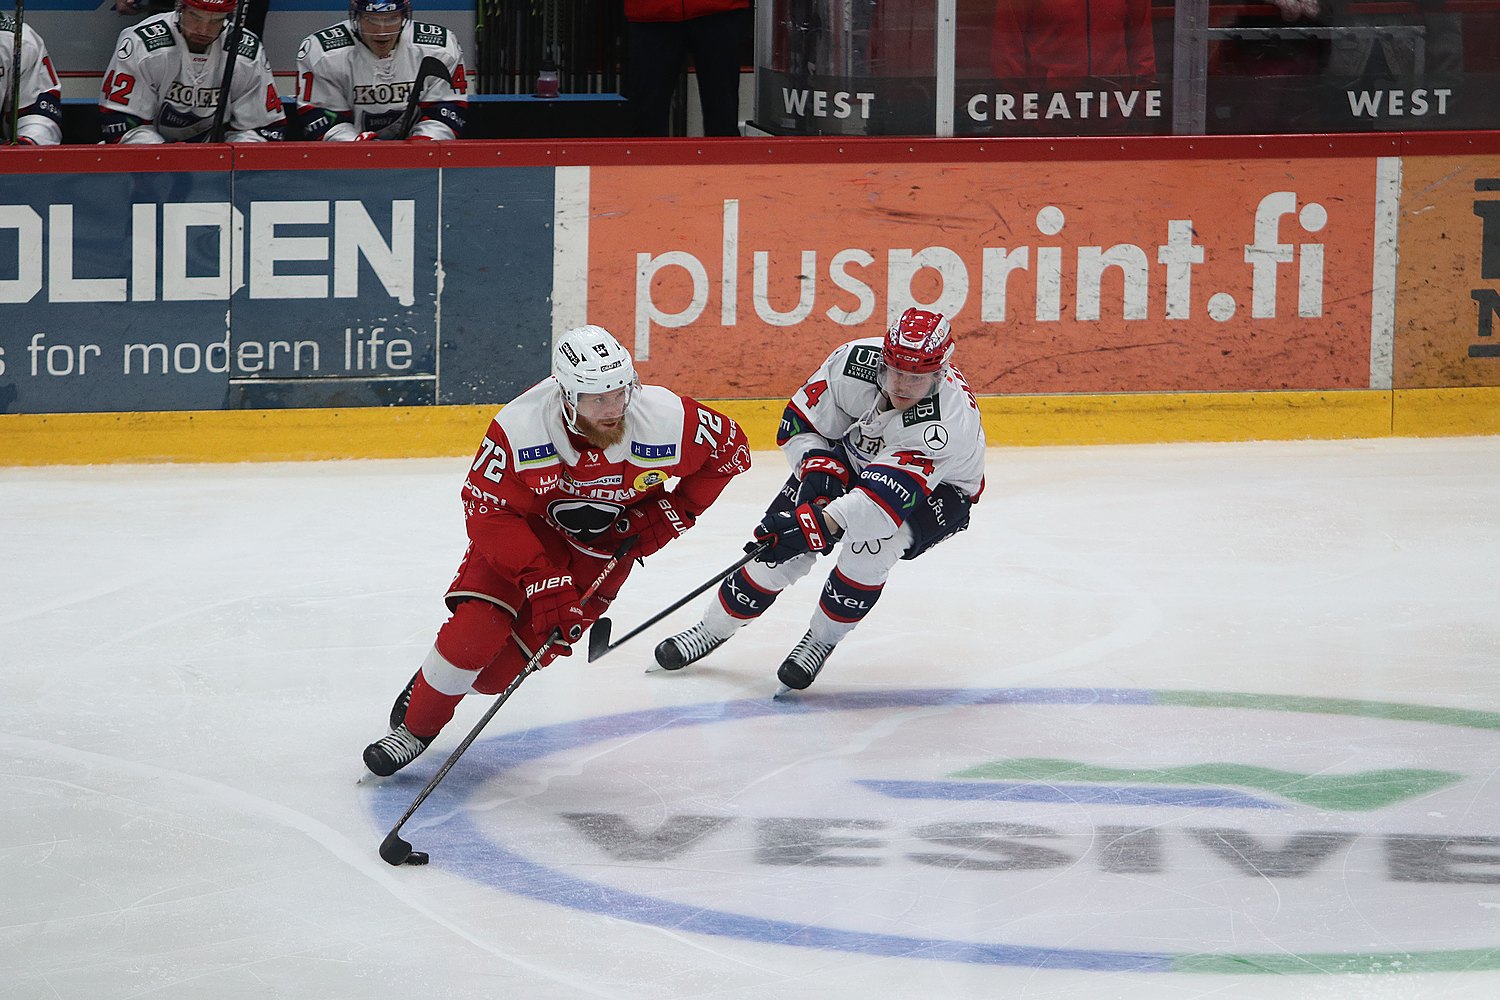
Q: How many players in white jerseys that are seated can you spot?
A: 3